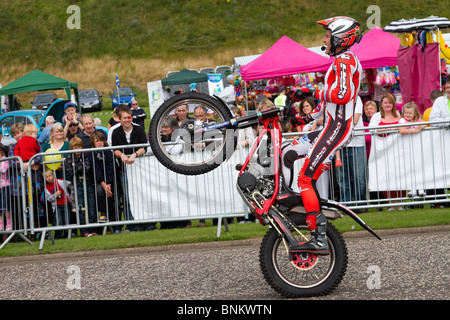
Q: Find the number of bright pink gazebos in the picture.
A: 2